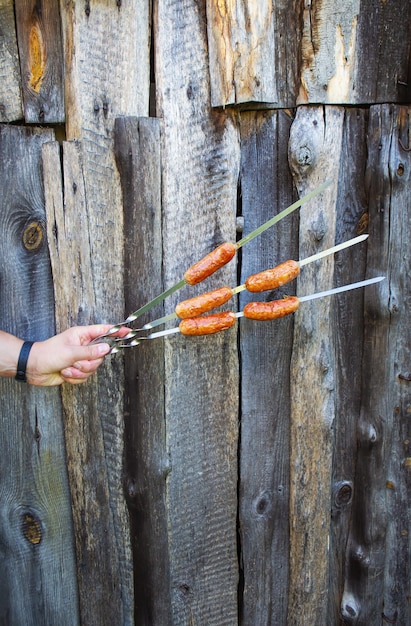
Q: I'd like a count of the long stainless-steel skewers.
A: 3